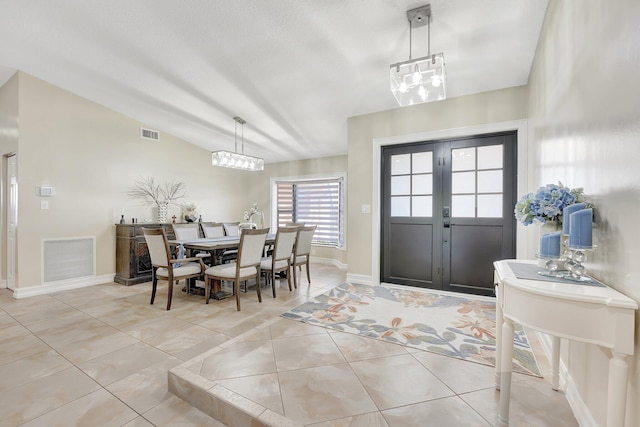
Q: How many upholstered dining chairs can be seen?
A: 8